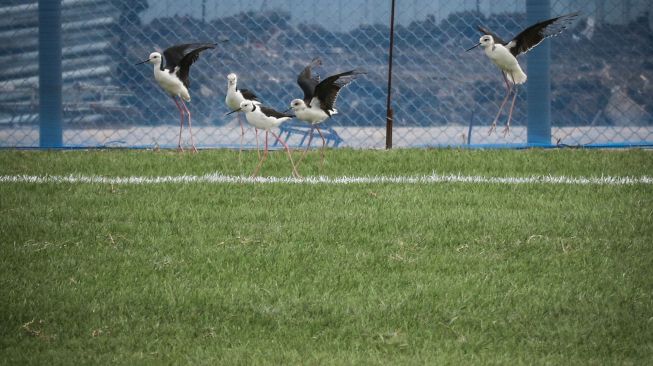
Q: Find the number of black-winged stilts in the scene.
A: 5